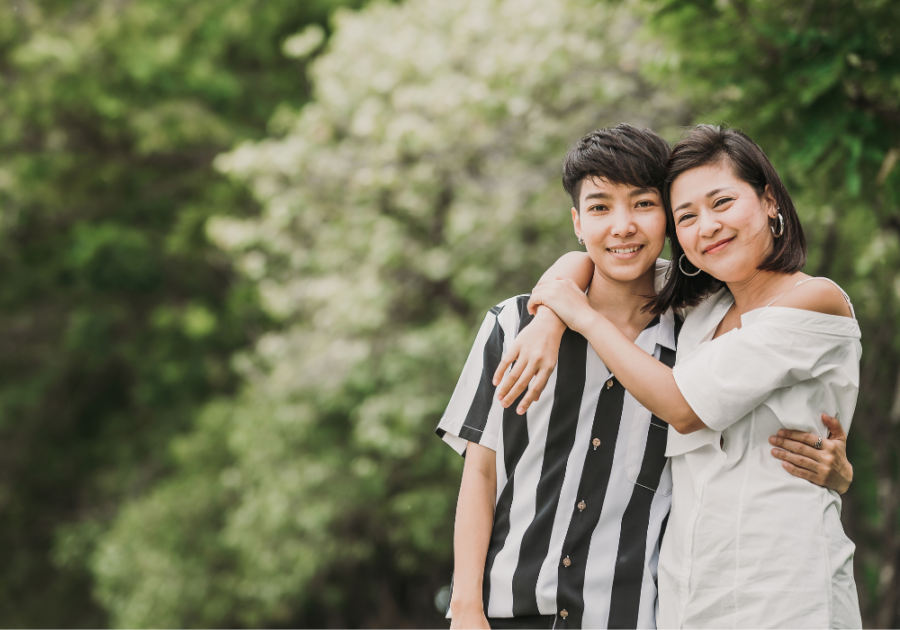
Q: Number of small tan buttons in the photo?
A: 5